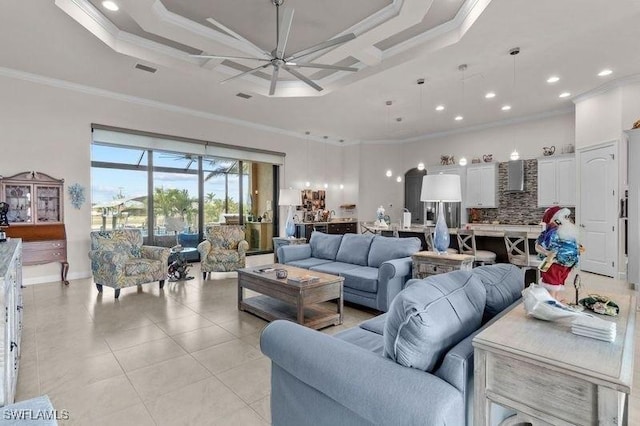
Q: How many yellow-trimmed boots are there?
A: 0